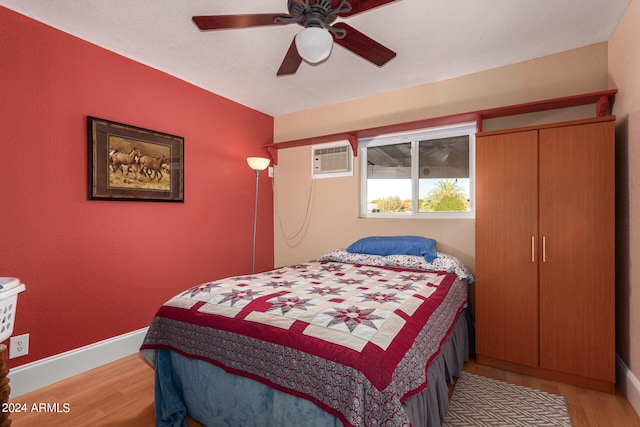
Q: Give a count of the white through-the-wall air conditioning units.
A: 1